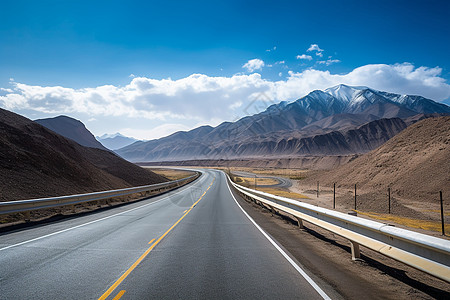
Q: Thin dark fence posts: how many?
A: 5